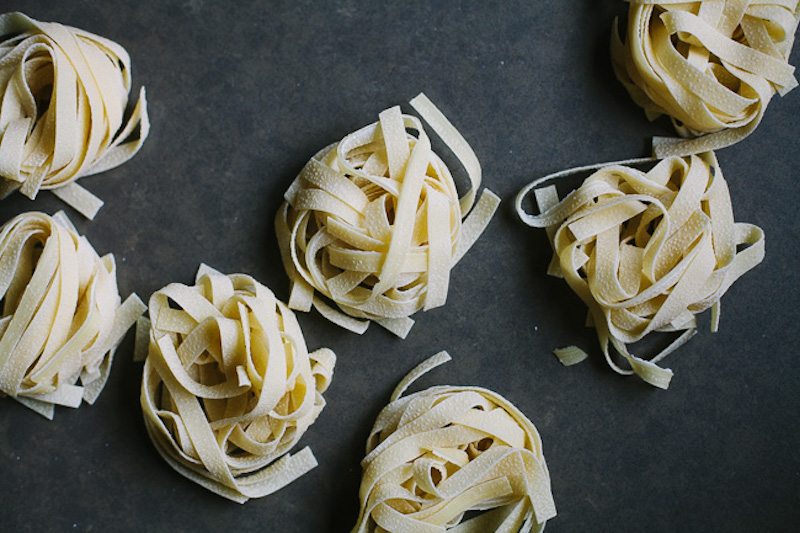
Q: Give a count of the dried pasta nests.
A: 7